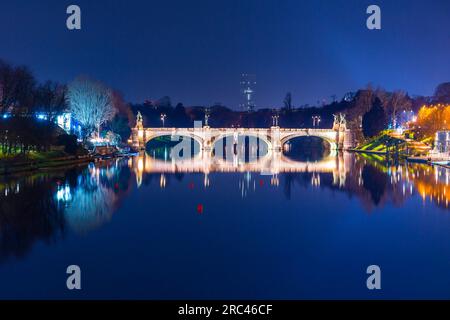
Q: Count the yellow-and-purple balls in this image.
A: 0